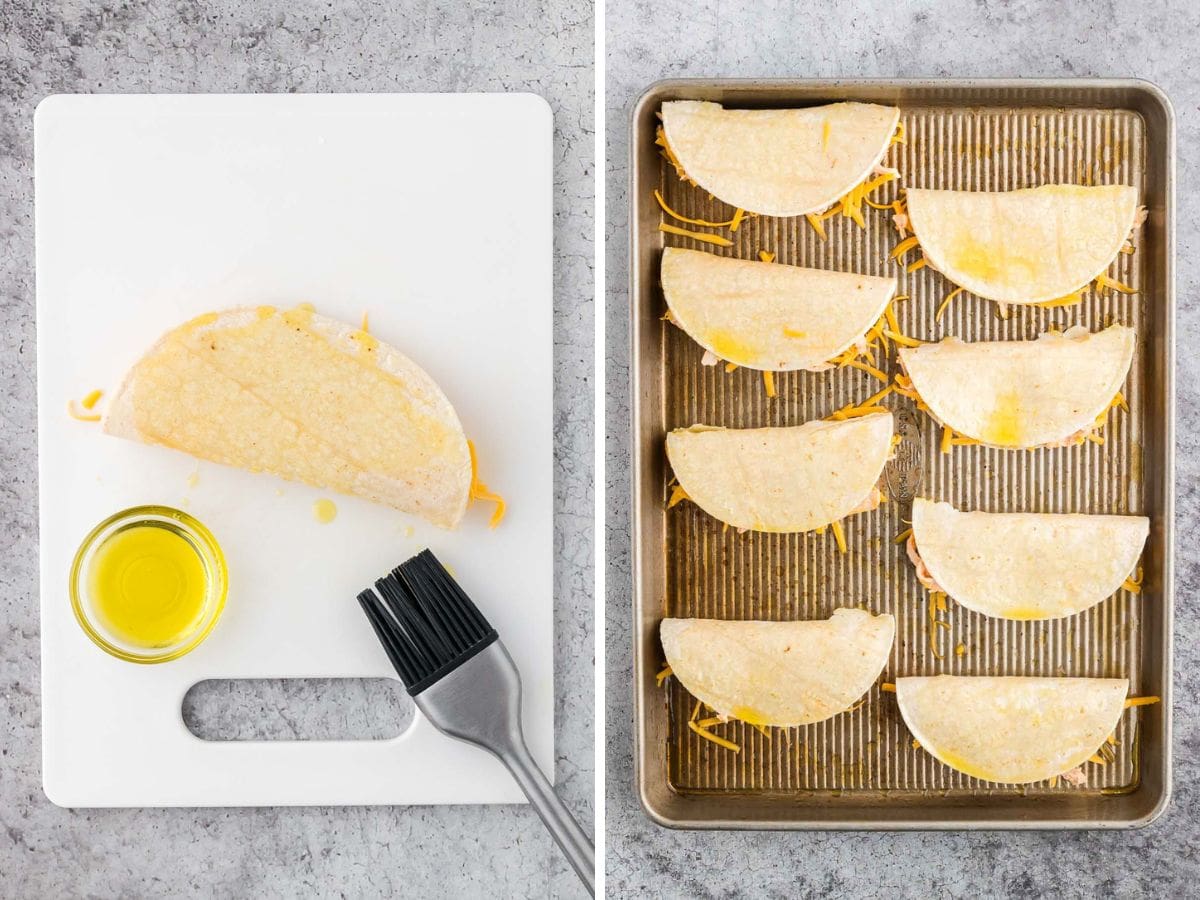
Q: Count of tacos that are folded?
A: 9